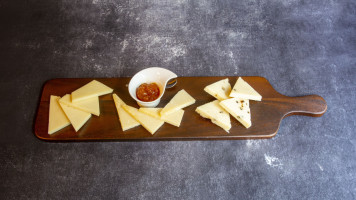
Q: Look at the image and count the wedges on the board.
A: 12